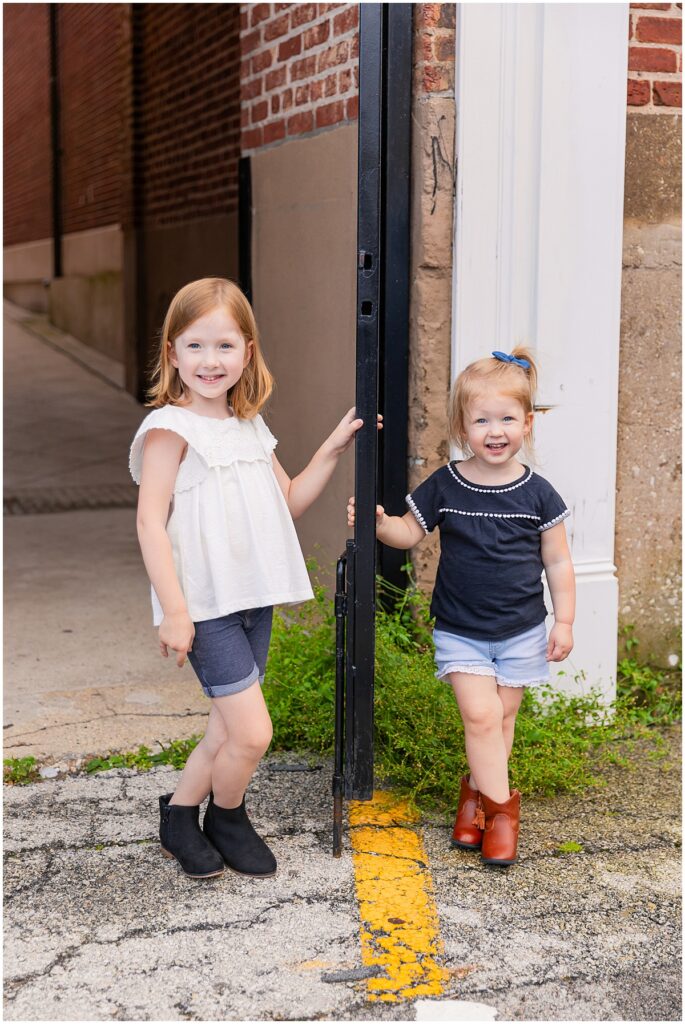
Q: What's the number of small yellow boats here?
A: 0